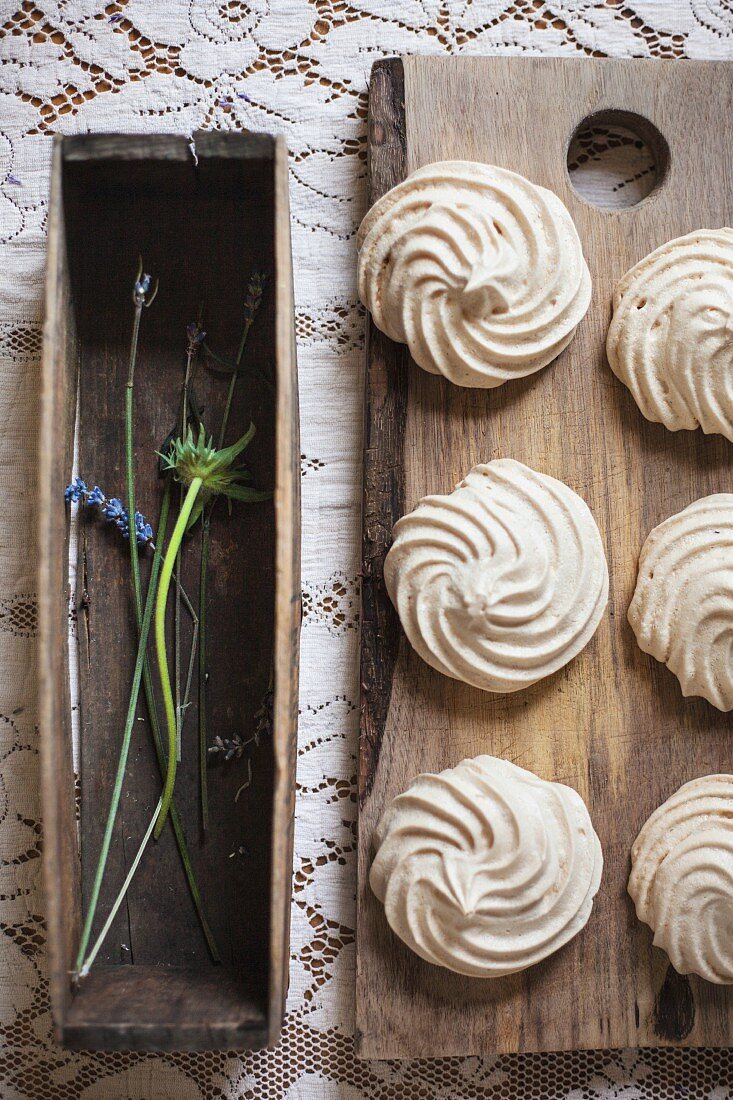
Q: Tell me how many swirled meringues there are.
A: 6